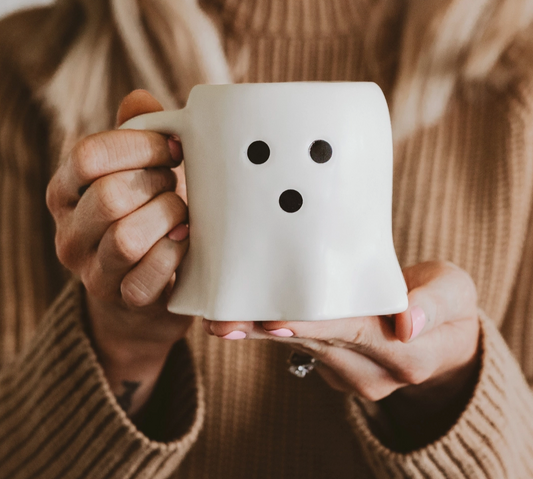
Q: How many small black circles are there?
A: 3